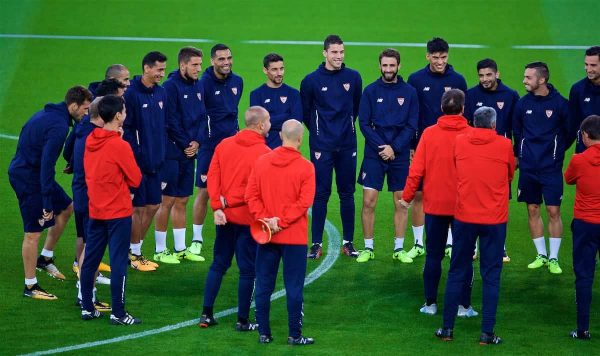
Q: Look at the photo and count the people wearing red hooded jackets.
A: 6